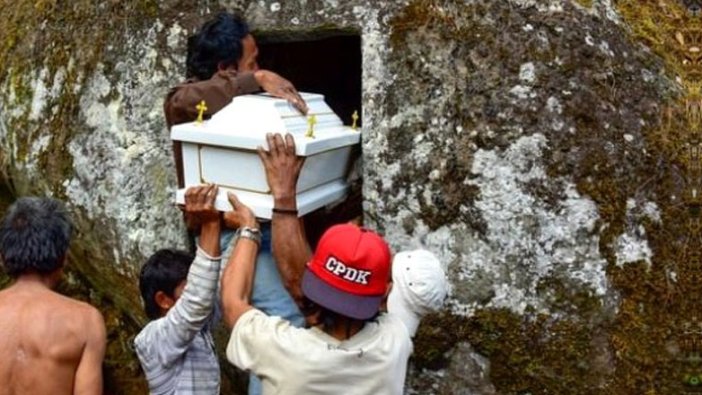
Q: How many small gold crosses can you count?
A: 3